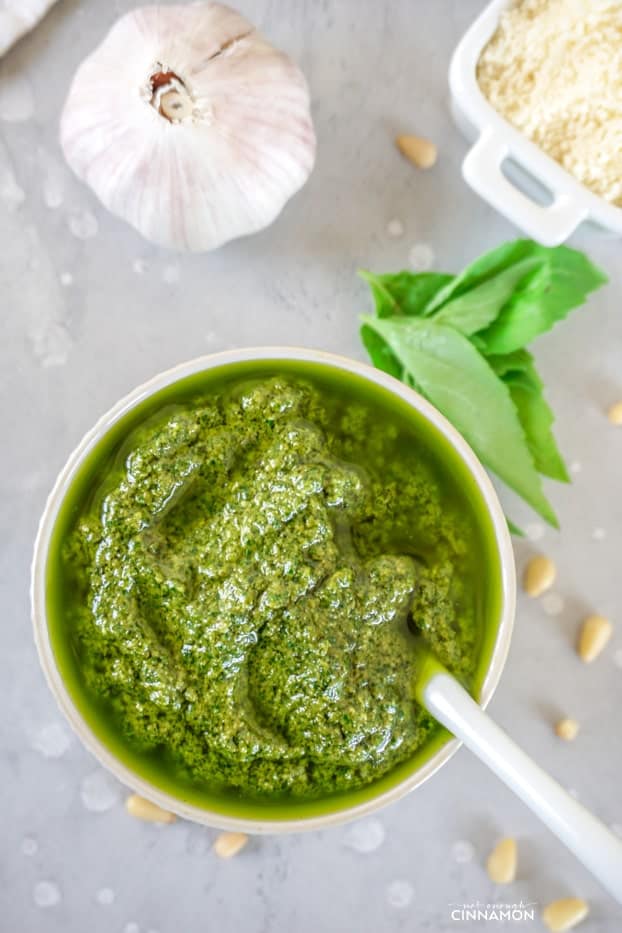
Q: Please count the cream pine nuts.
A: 9